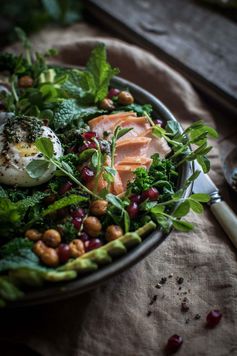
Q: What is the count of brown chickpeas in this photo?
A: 11